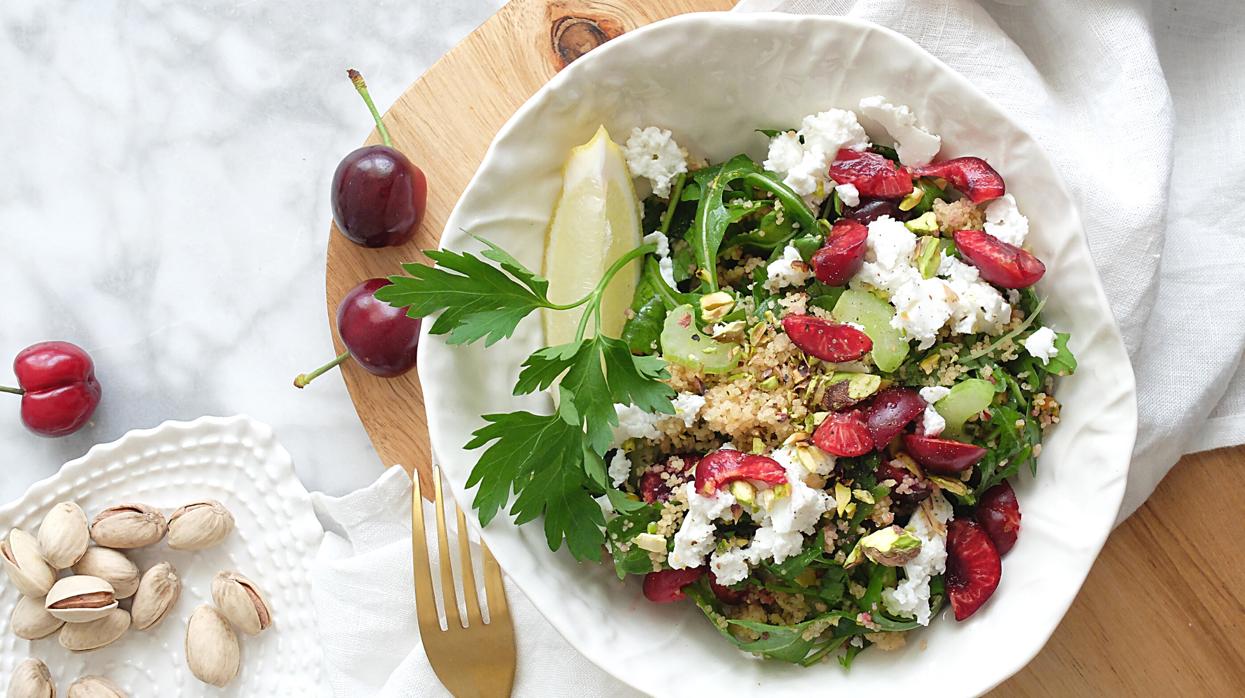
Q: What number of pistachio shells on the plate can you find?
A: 13